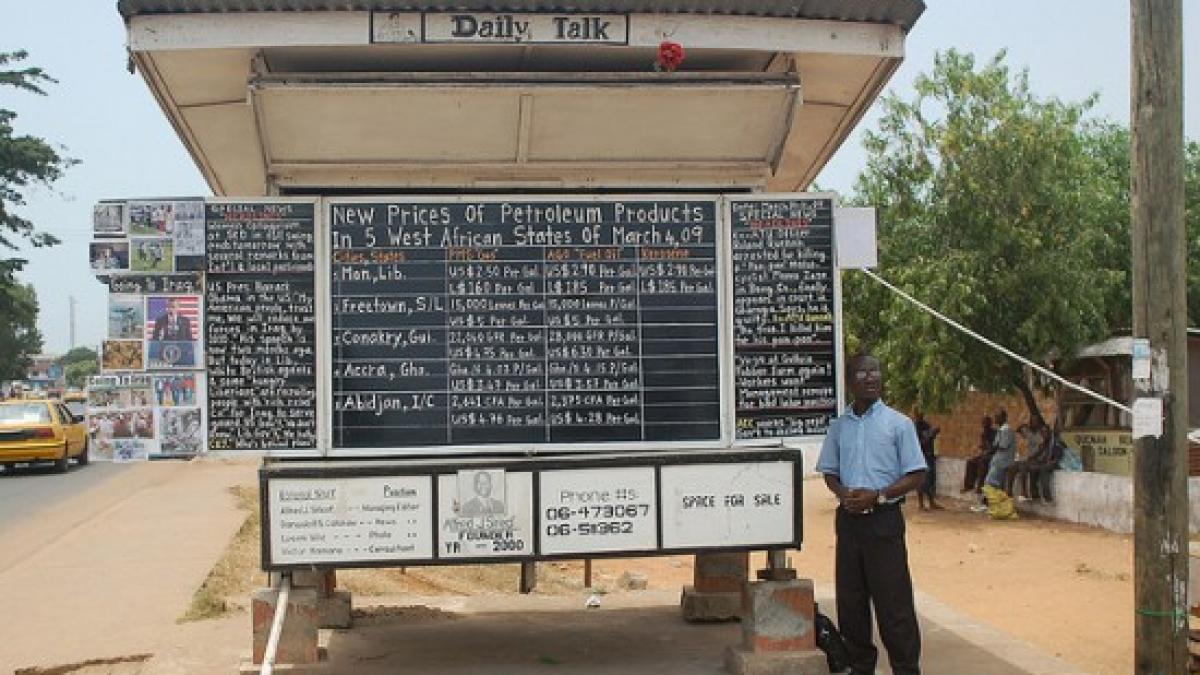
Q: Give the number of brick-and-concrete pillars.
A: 4